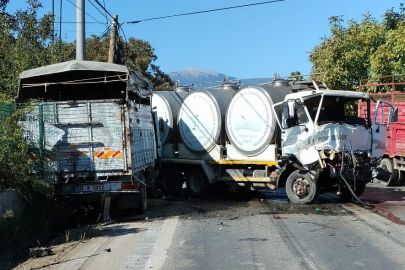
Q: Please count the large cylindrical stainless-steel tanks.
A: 3